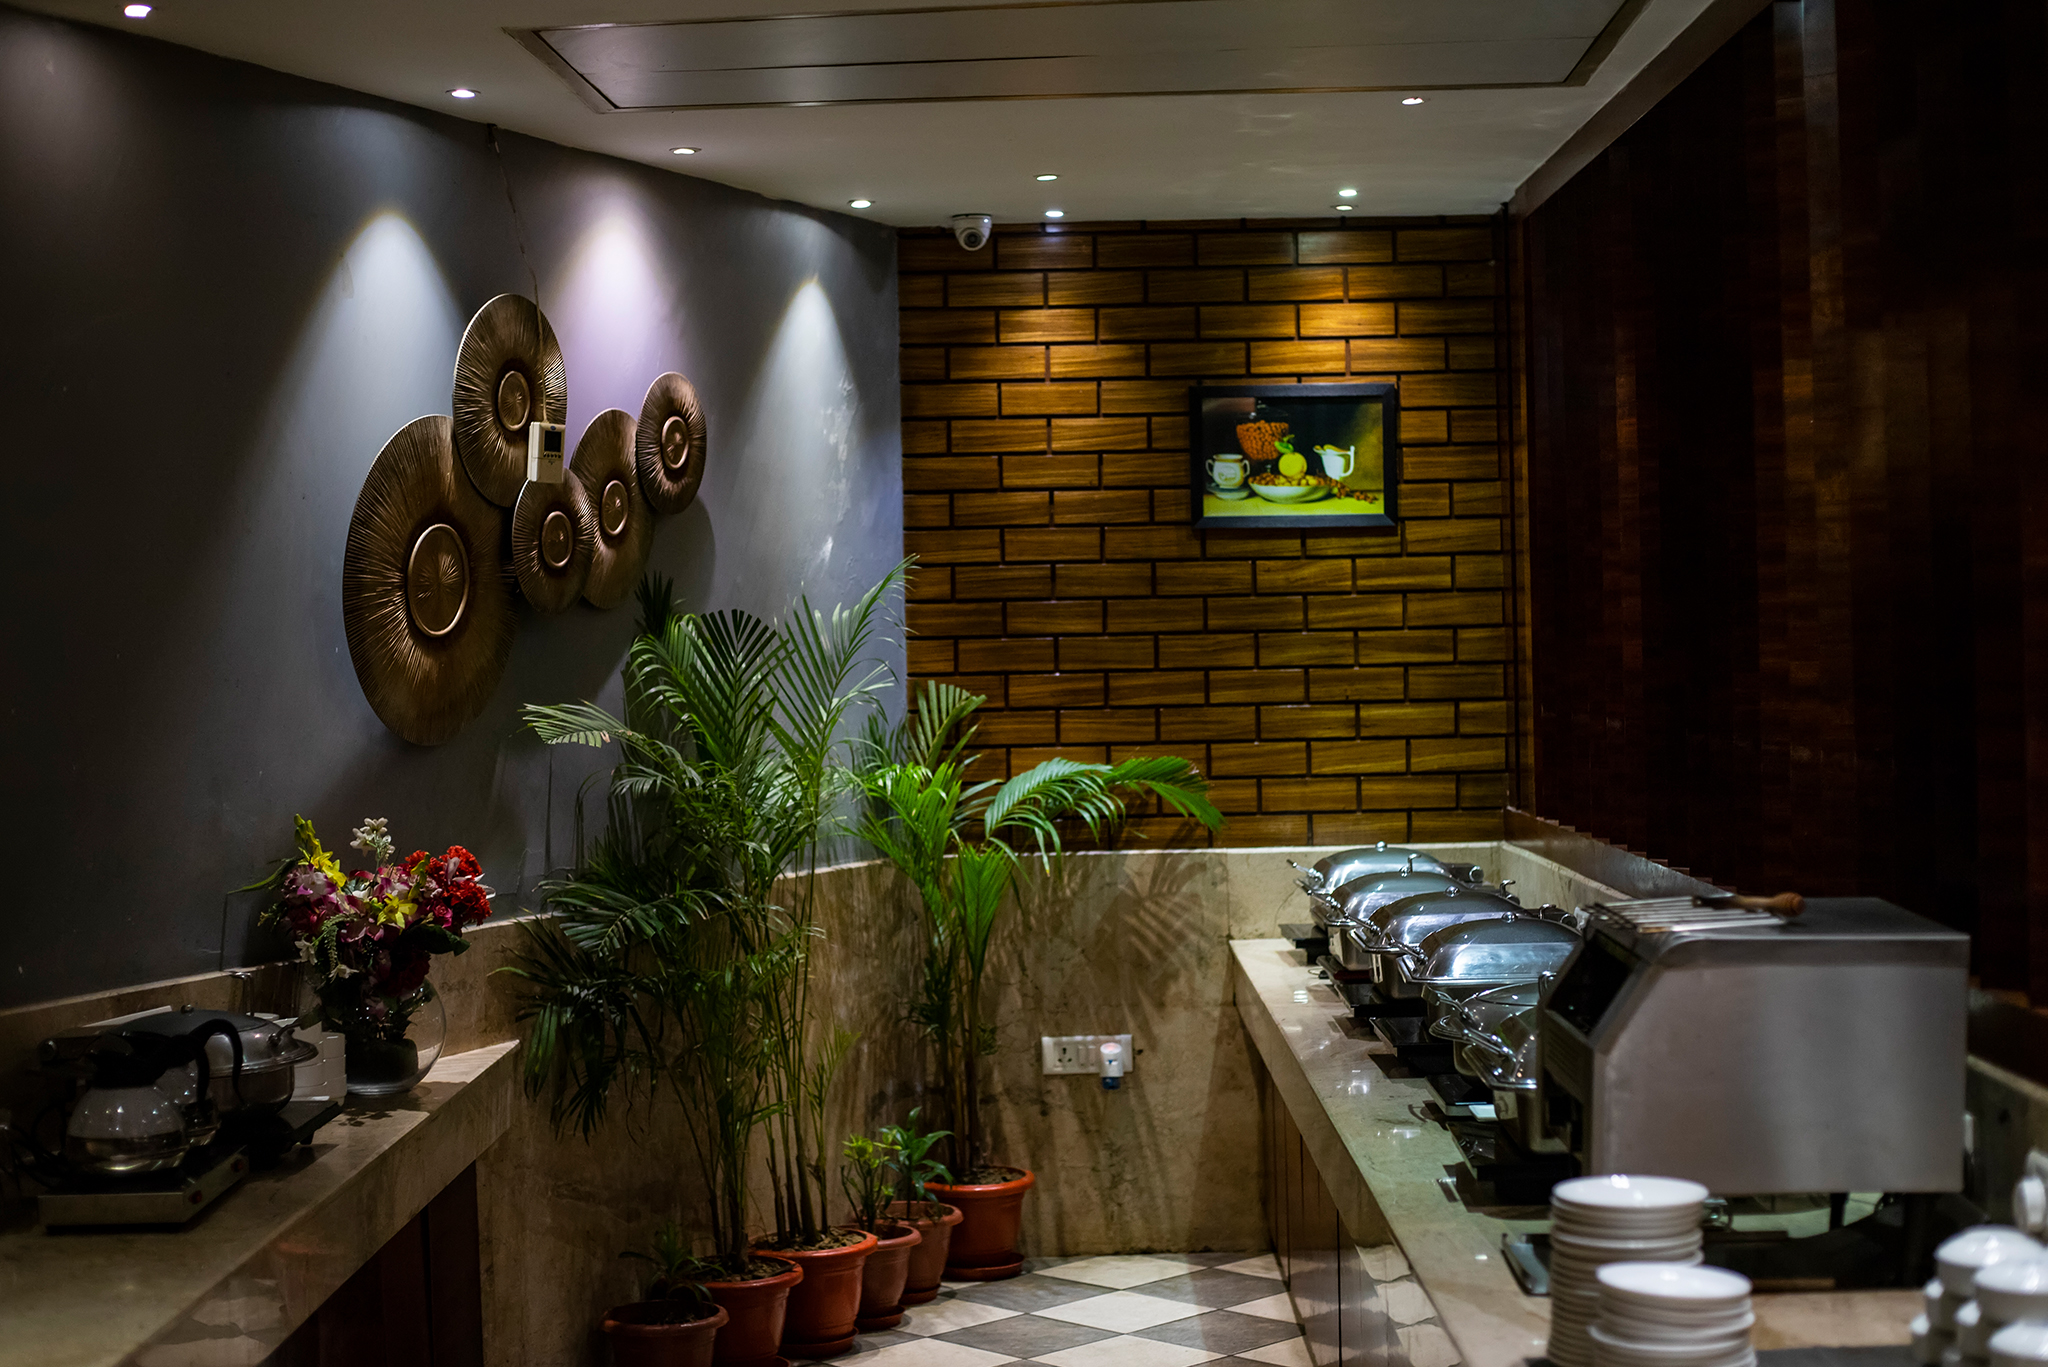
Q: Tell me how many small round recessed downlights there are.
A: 9